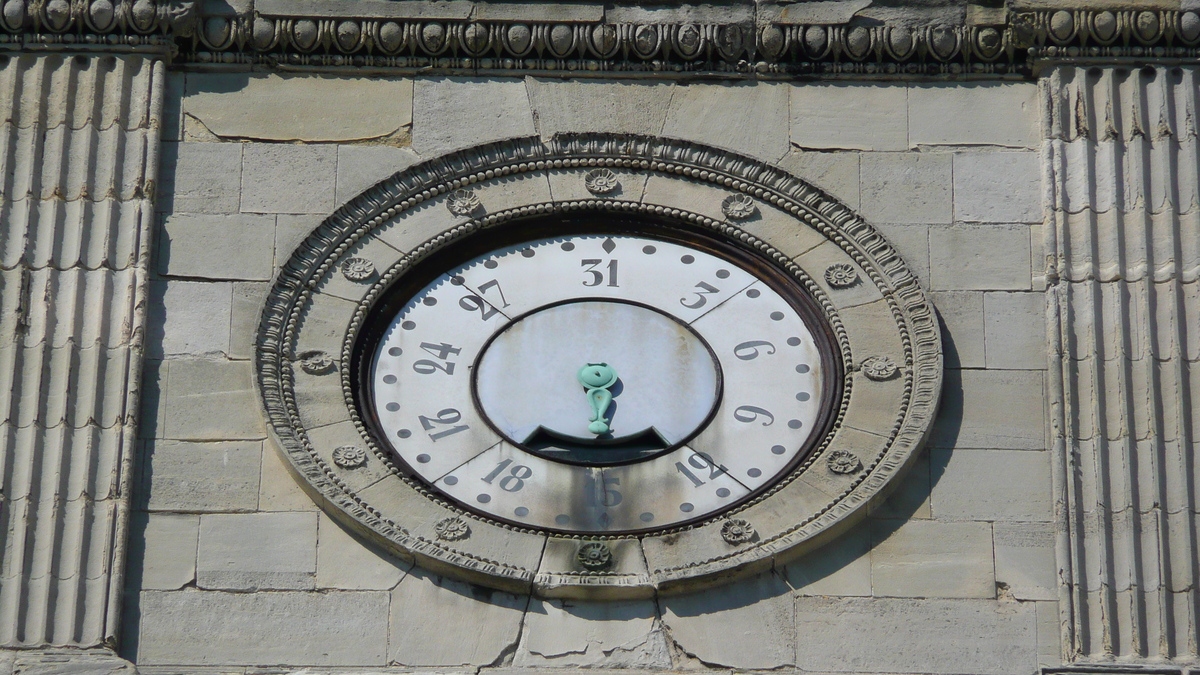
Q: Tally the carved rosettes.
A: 12